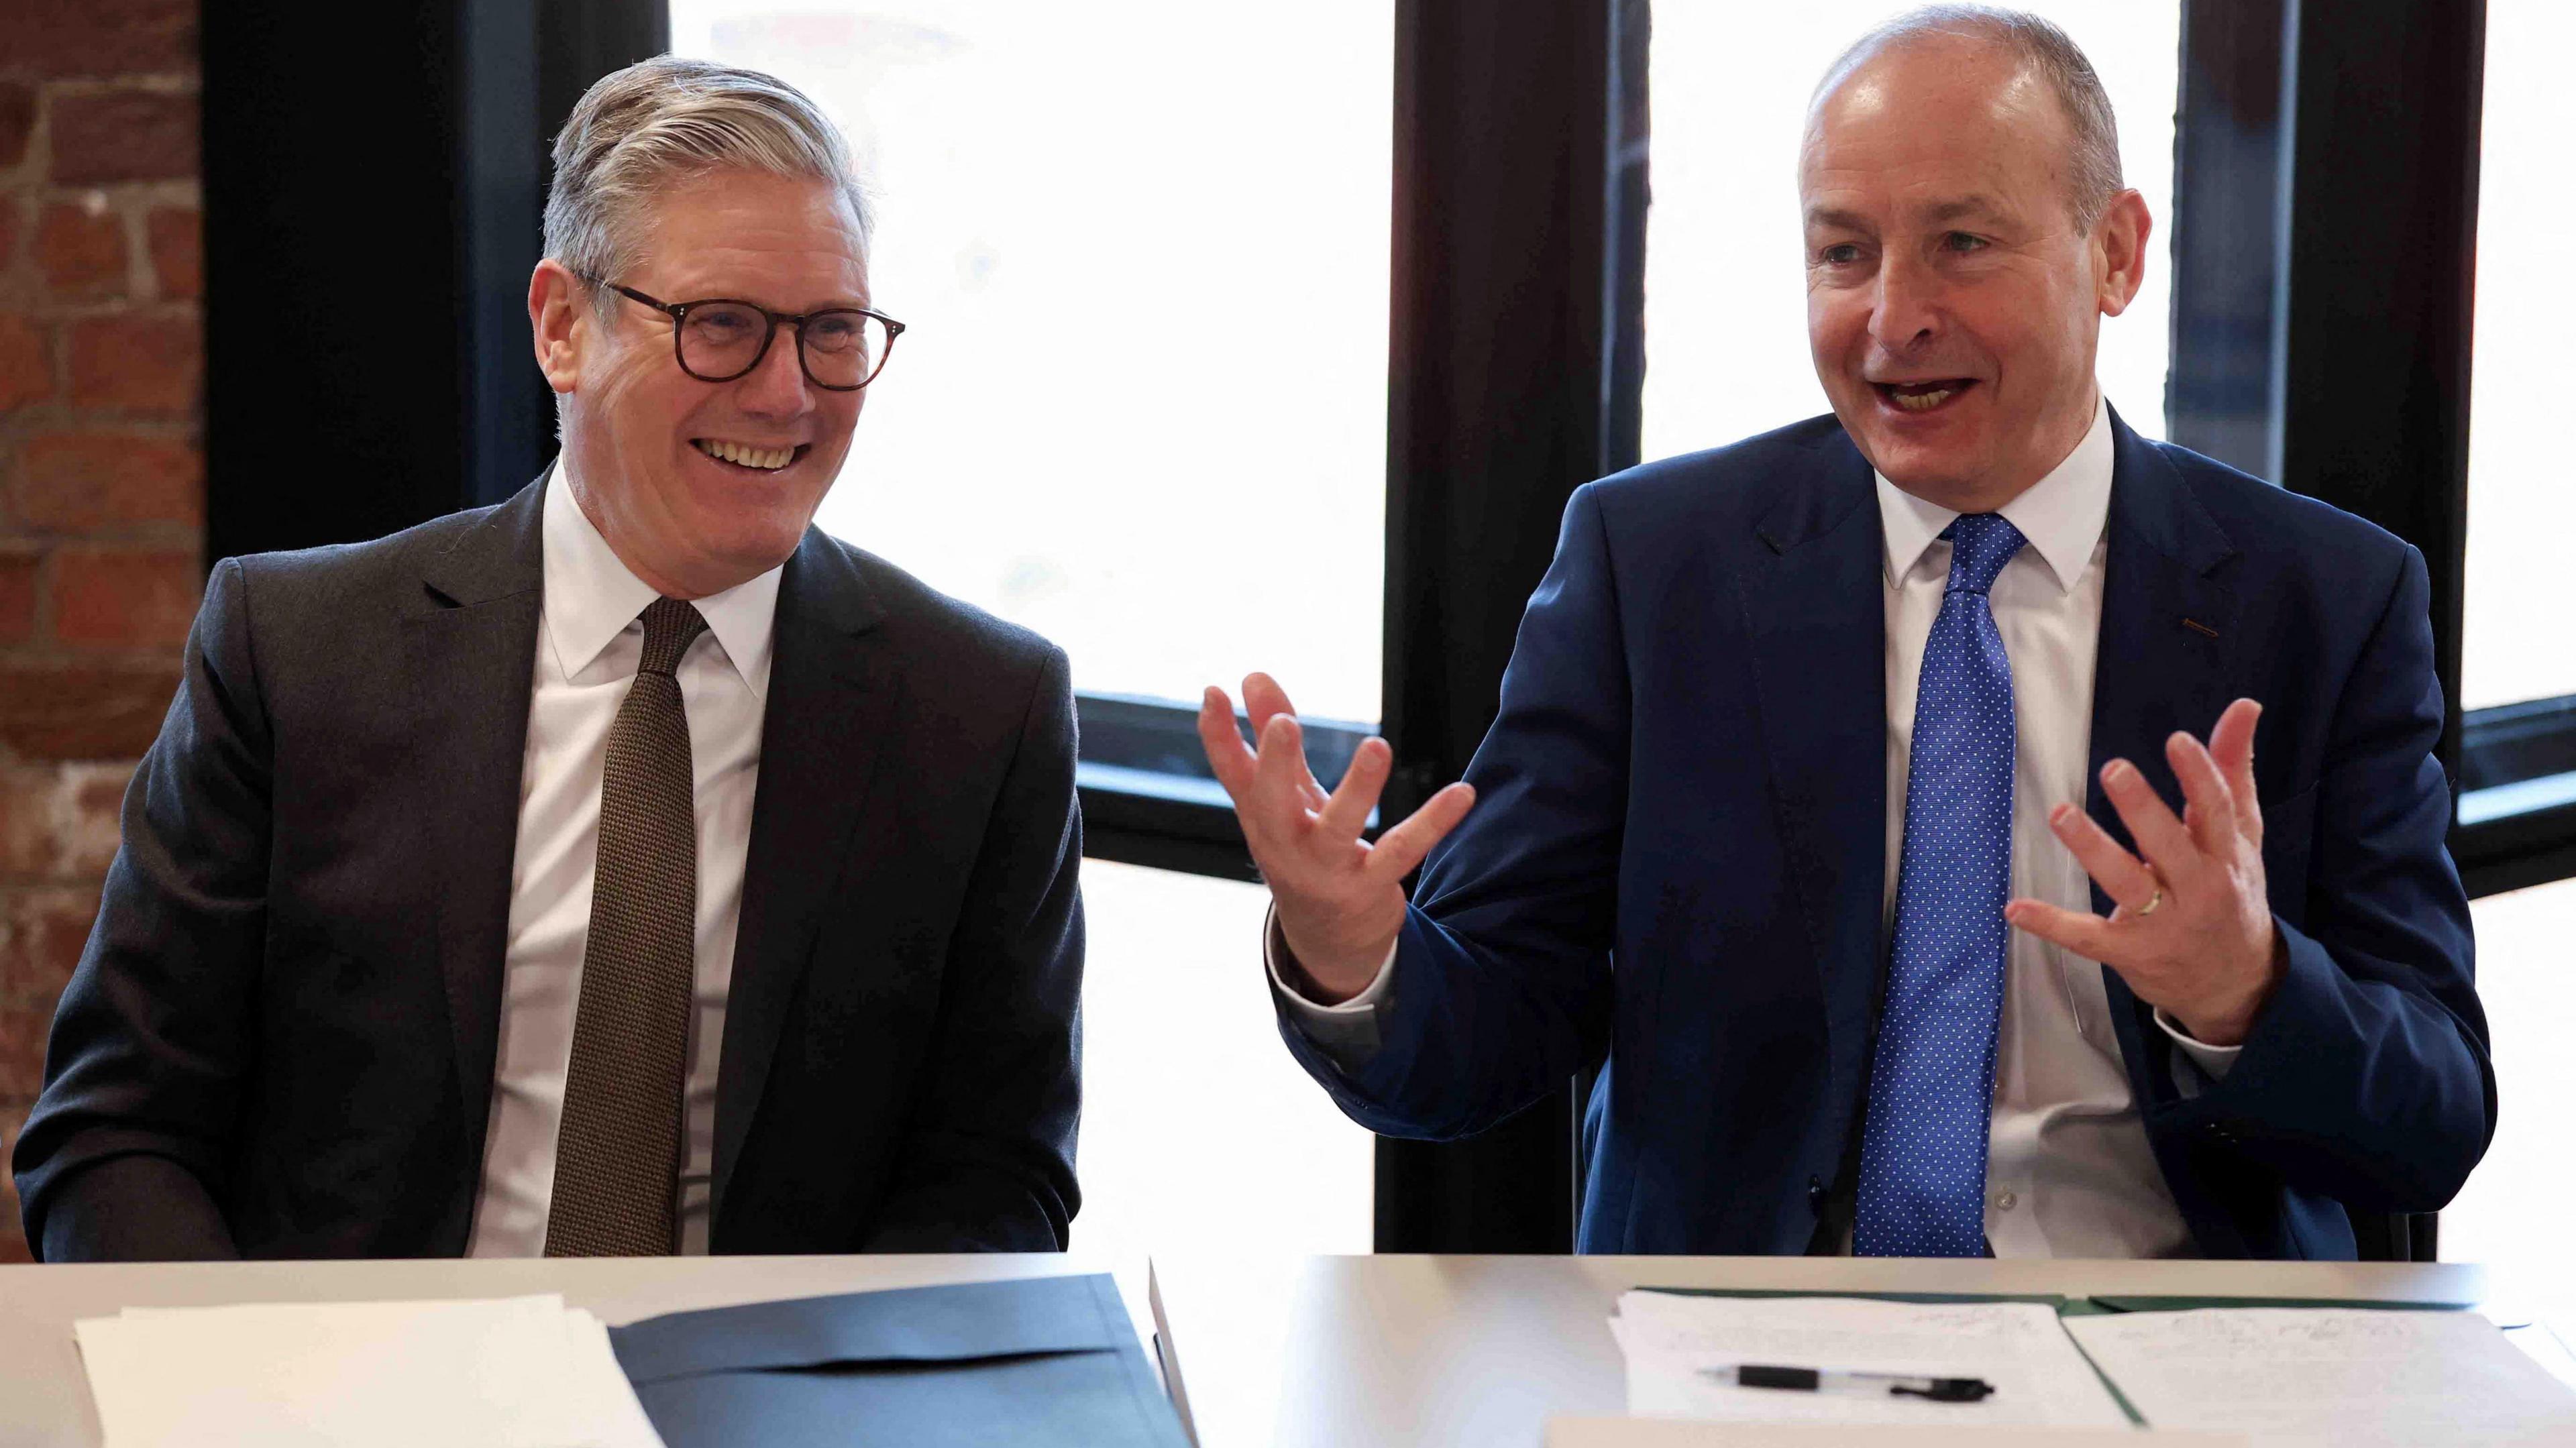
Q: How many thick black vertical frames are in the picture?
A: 3